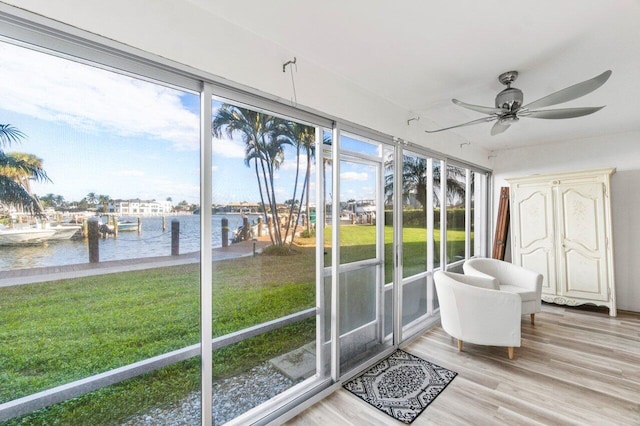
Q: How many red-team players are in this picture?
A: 0